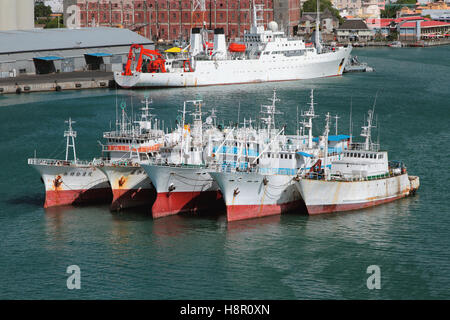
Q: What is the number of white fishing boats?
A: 5